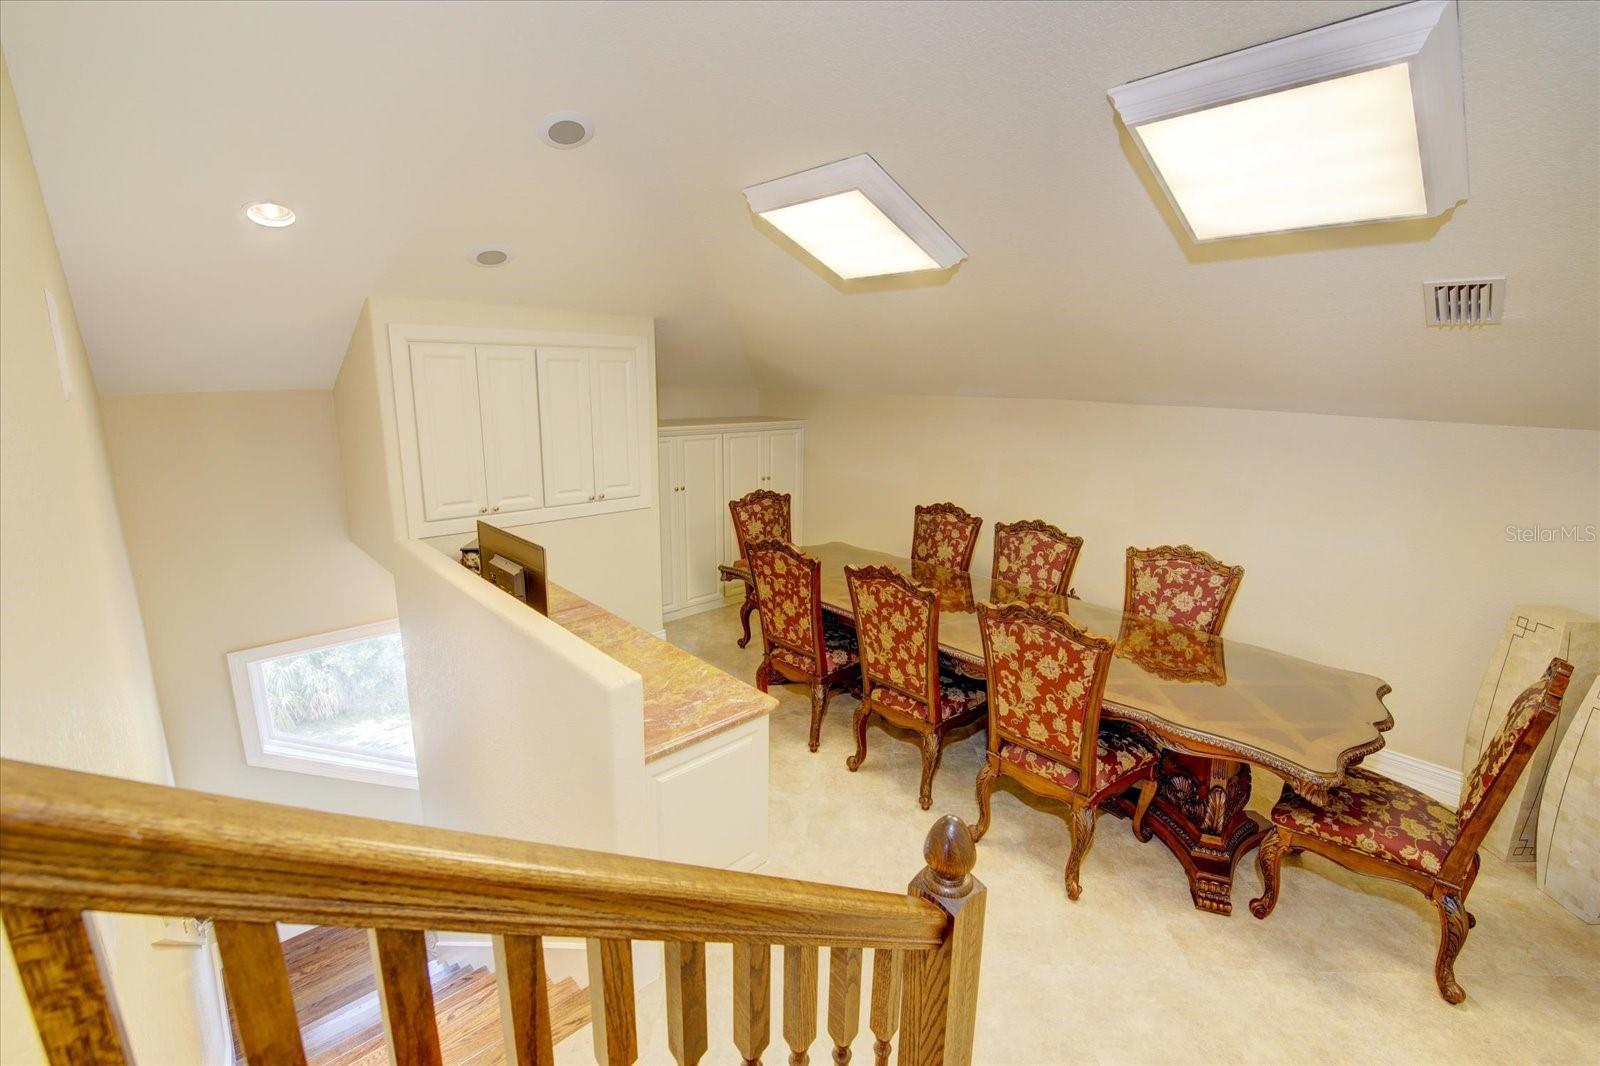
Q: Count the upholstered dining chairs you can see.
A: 8